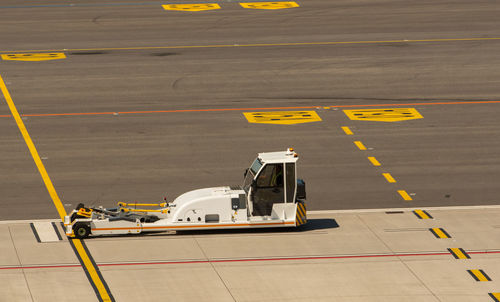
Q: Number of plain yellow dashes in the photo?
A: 5